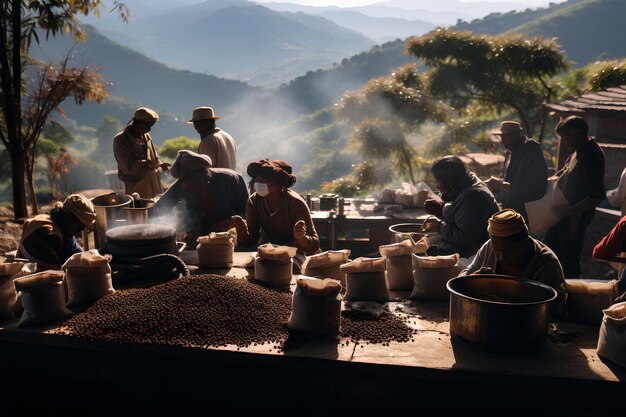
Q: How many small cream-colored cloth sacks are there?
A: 12